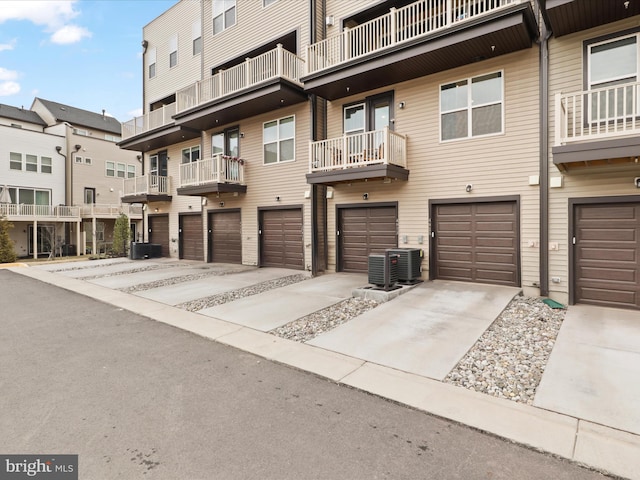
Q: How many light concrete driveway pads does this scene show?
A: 7